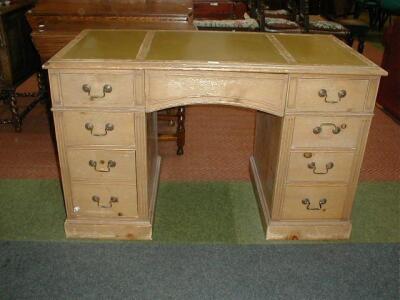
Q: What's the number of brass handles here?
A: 8